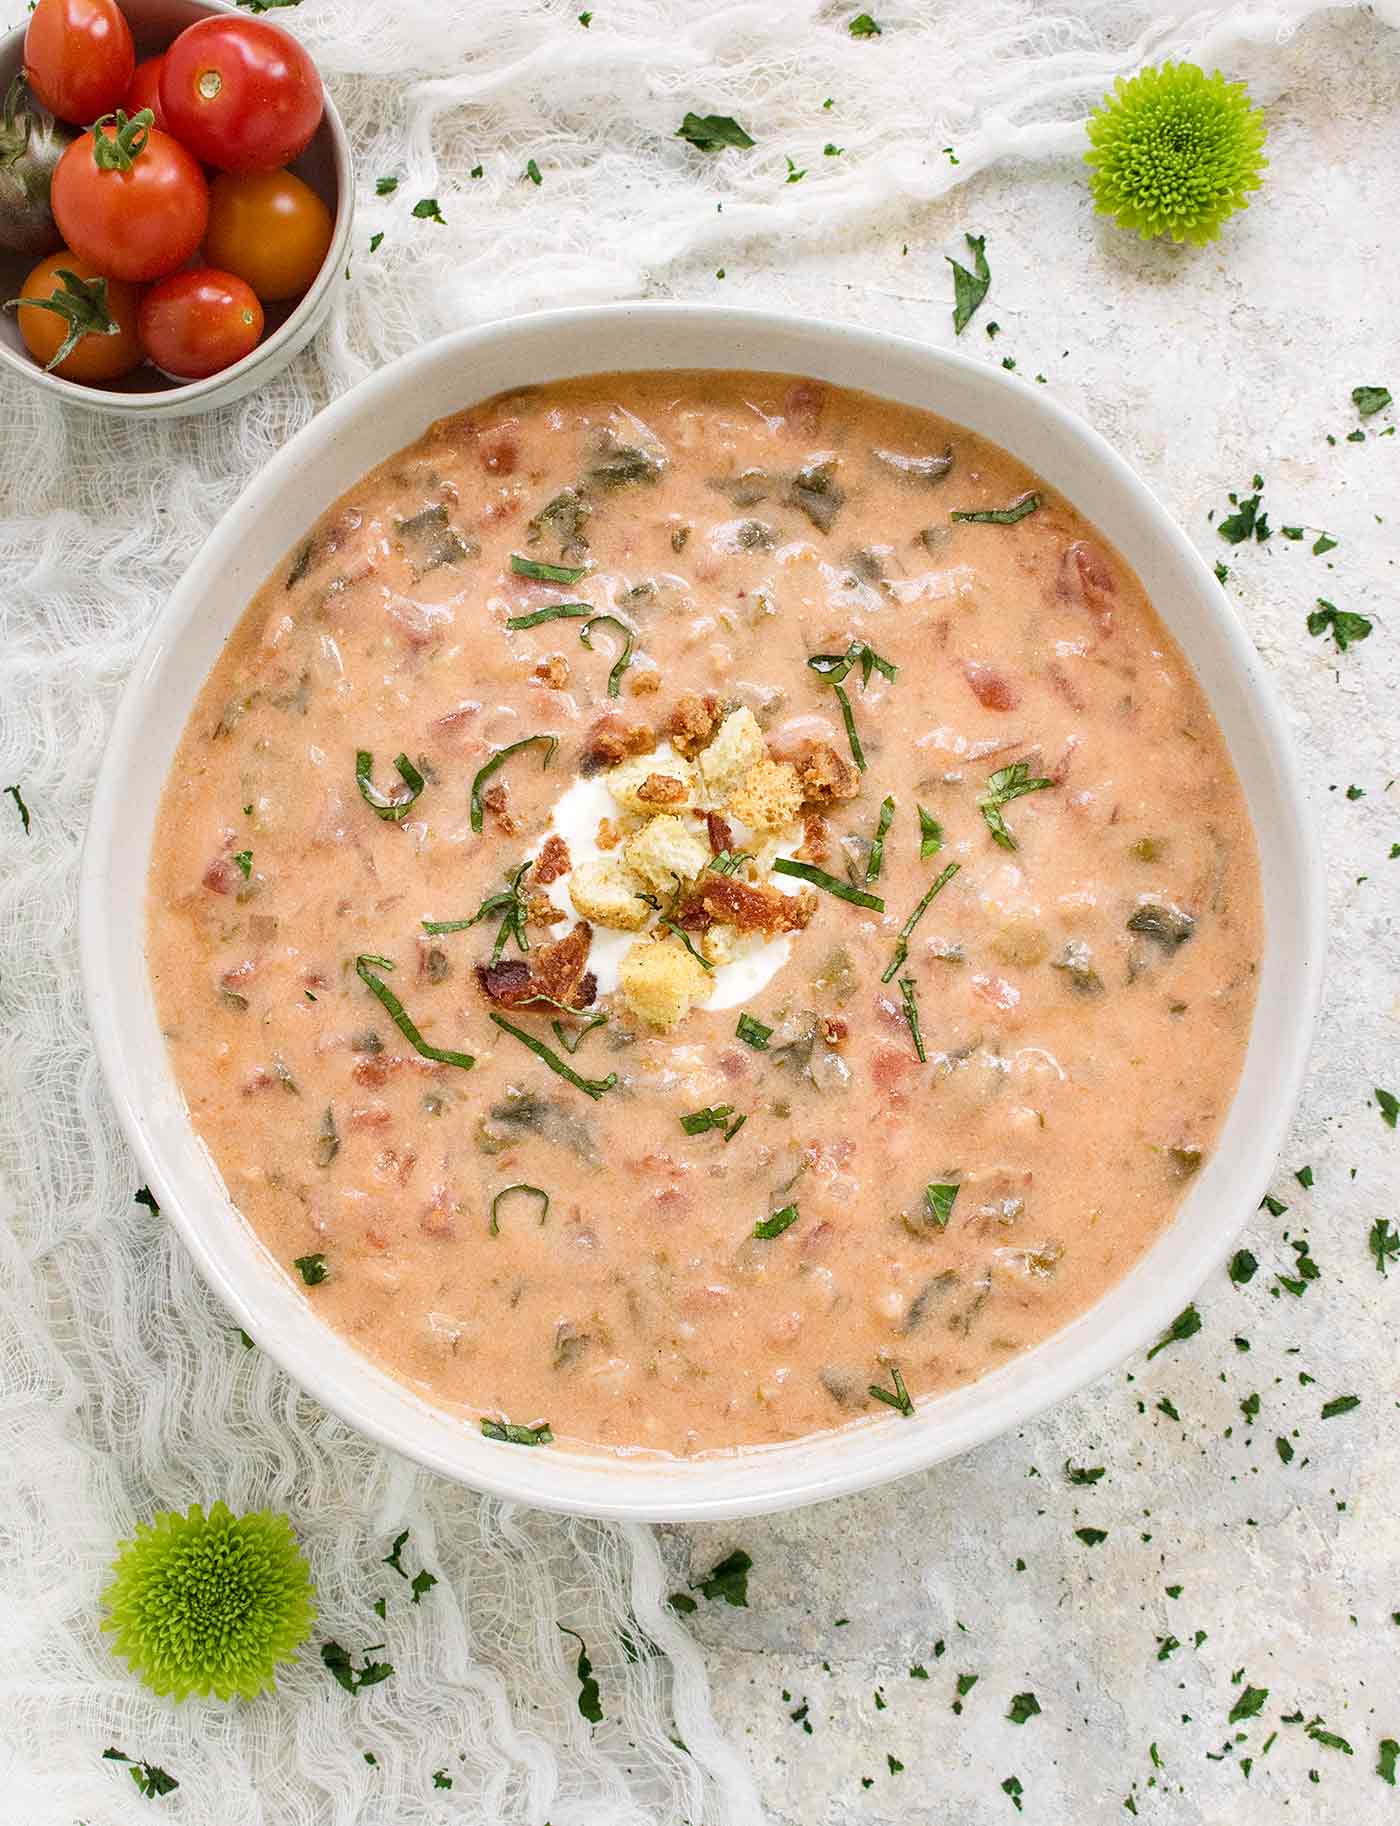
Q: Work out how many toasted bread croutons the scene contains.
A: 7